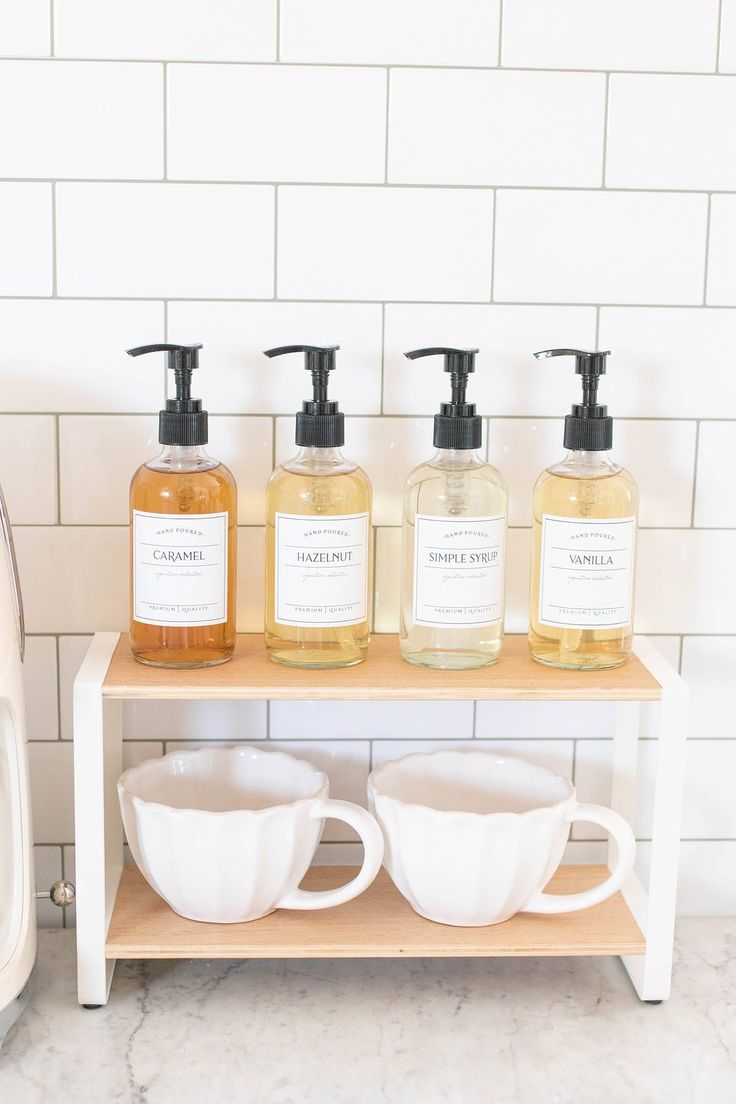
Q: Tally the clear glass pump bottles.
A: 4